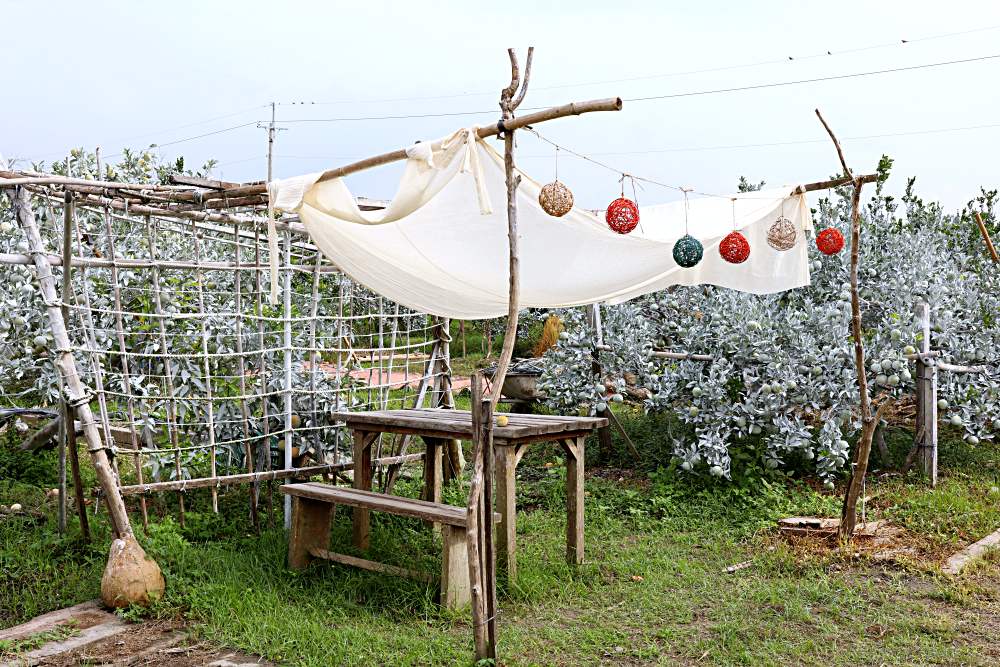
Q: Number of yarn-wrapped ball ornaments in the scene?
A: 6